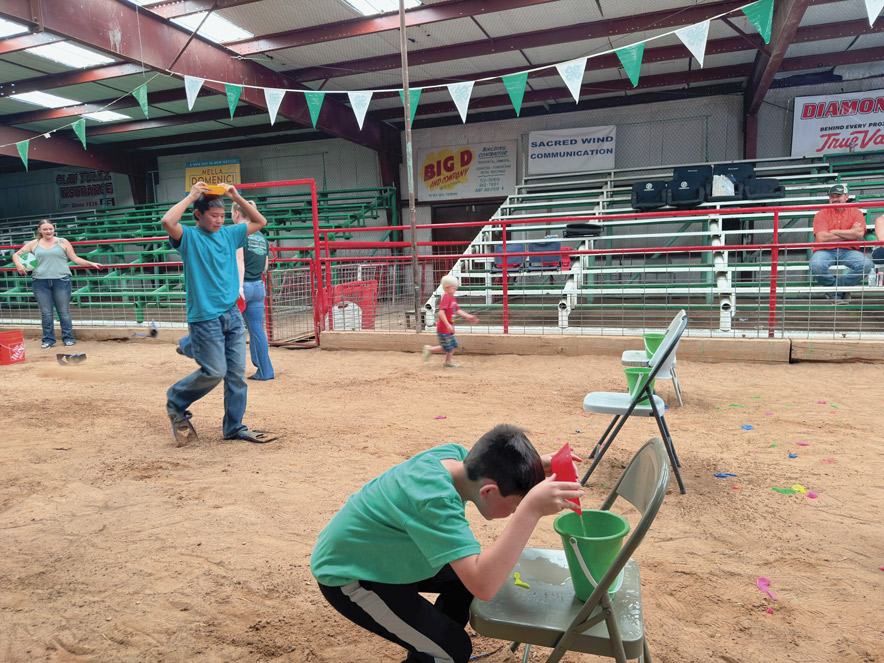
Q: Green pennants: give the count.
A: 9